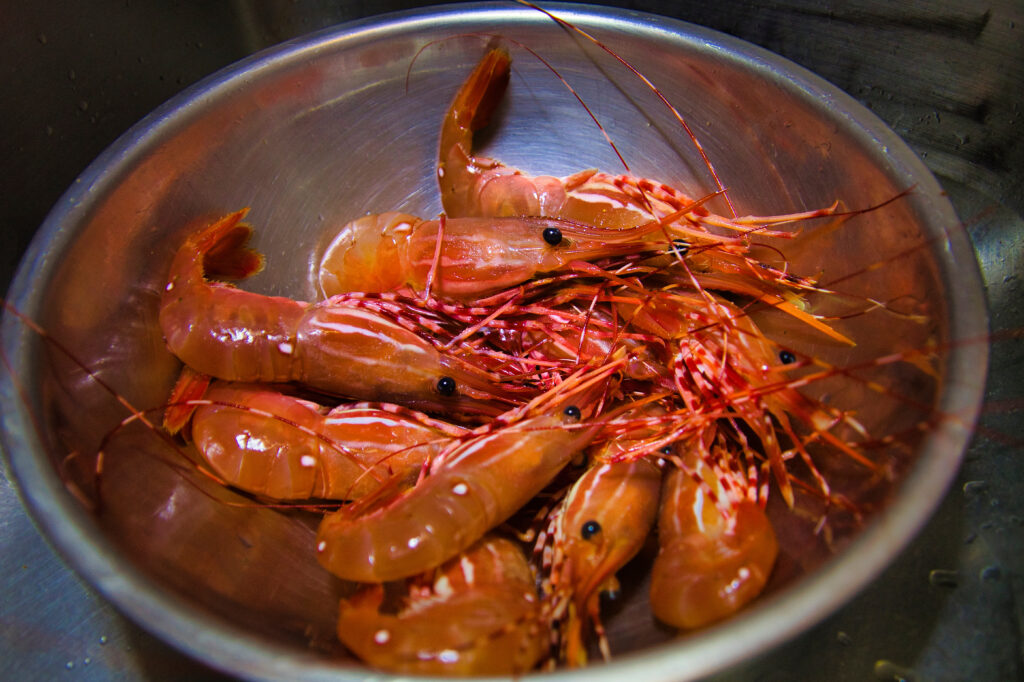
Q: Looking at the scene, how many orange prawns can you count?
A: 9